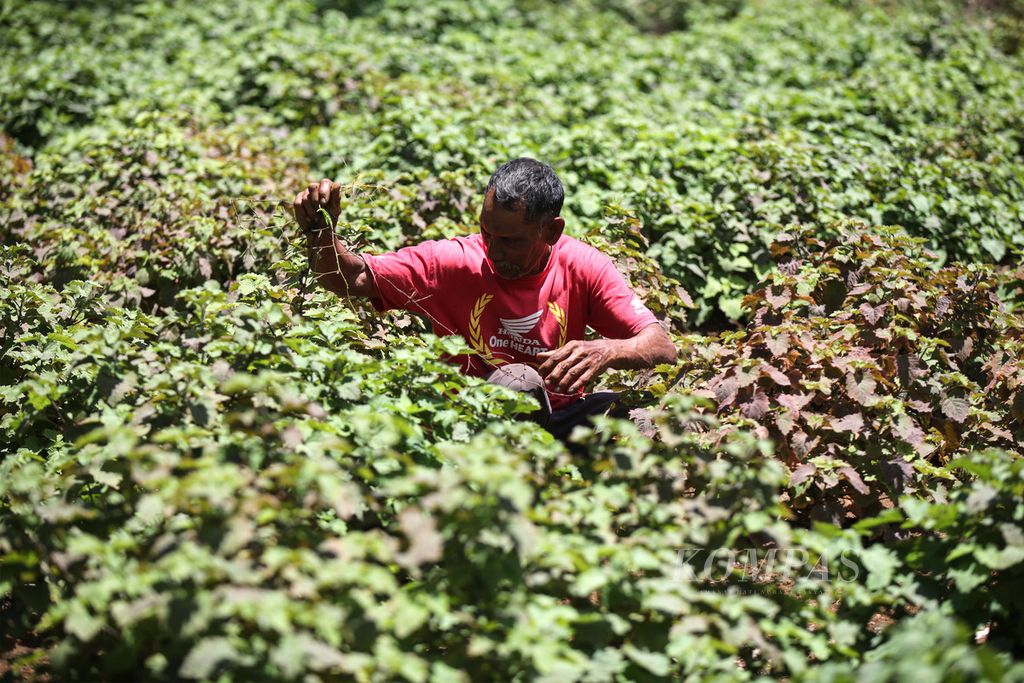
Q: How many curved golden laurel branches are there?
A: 2